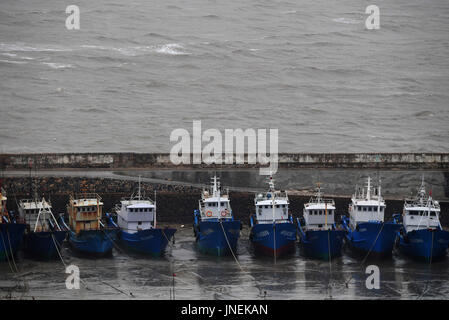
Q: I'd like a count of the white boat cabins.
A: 7